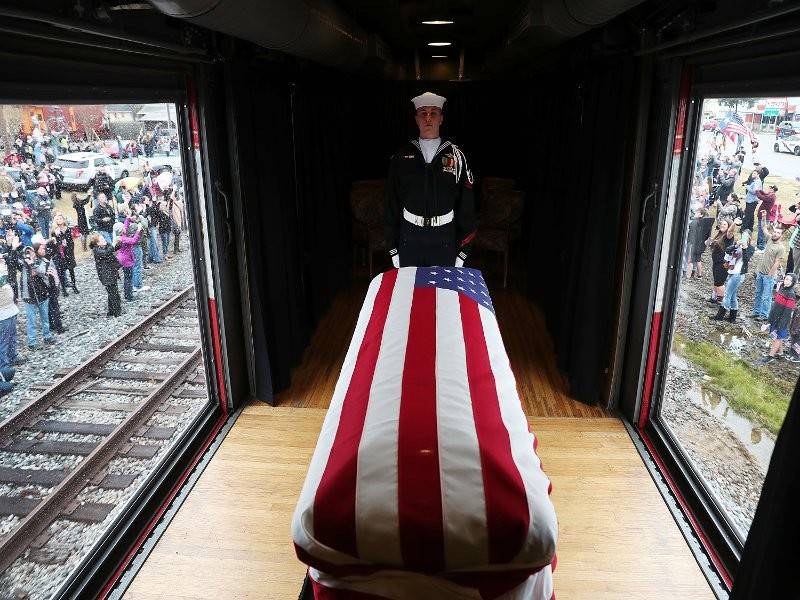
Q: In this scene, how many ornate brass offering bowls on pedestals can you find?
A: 0